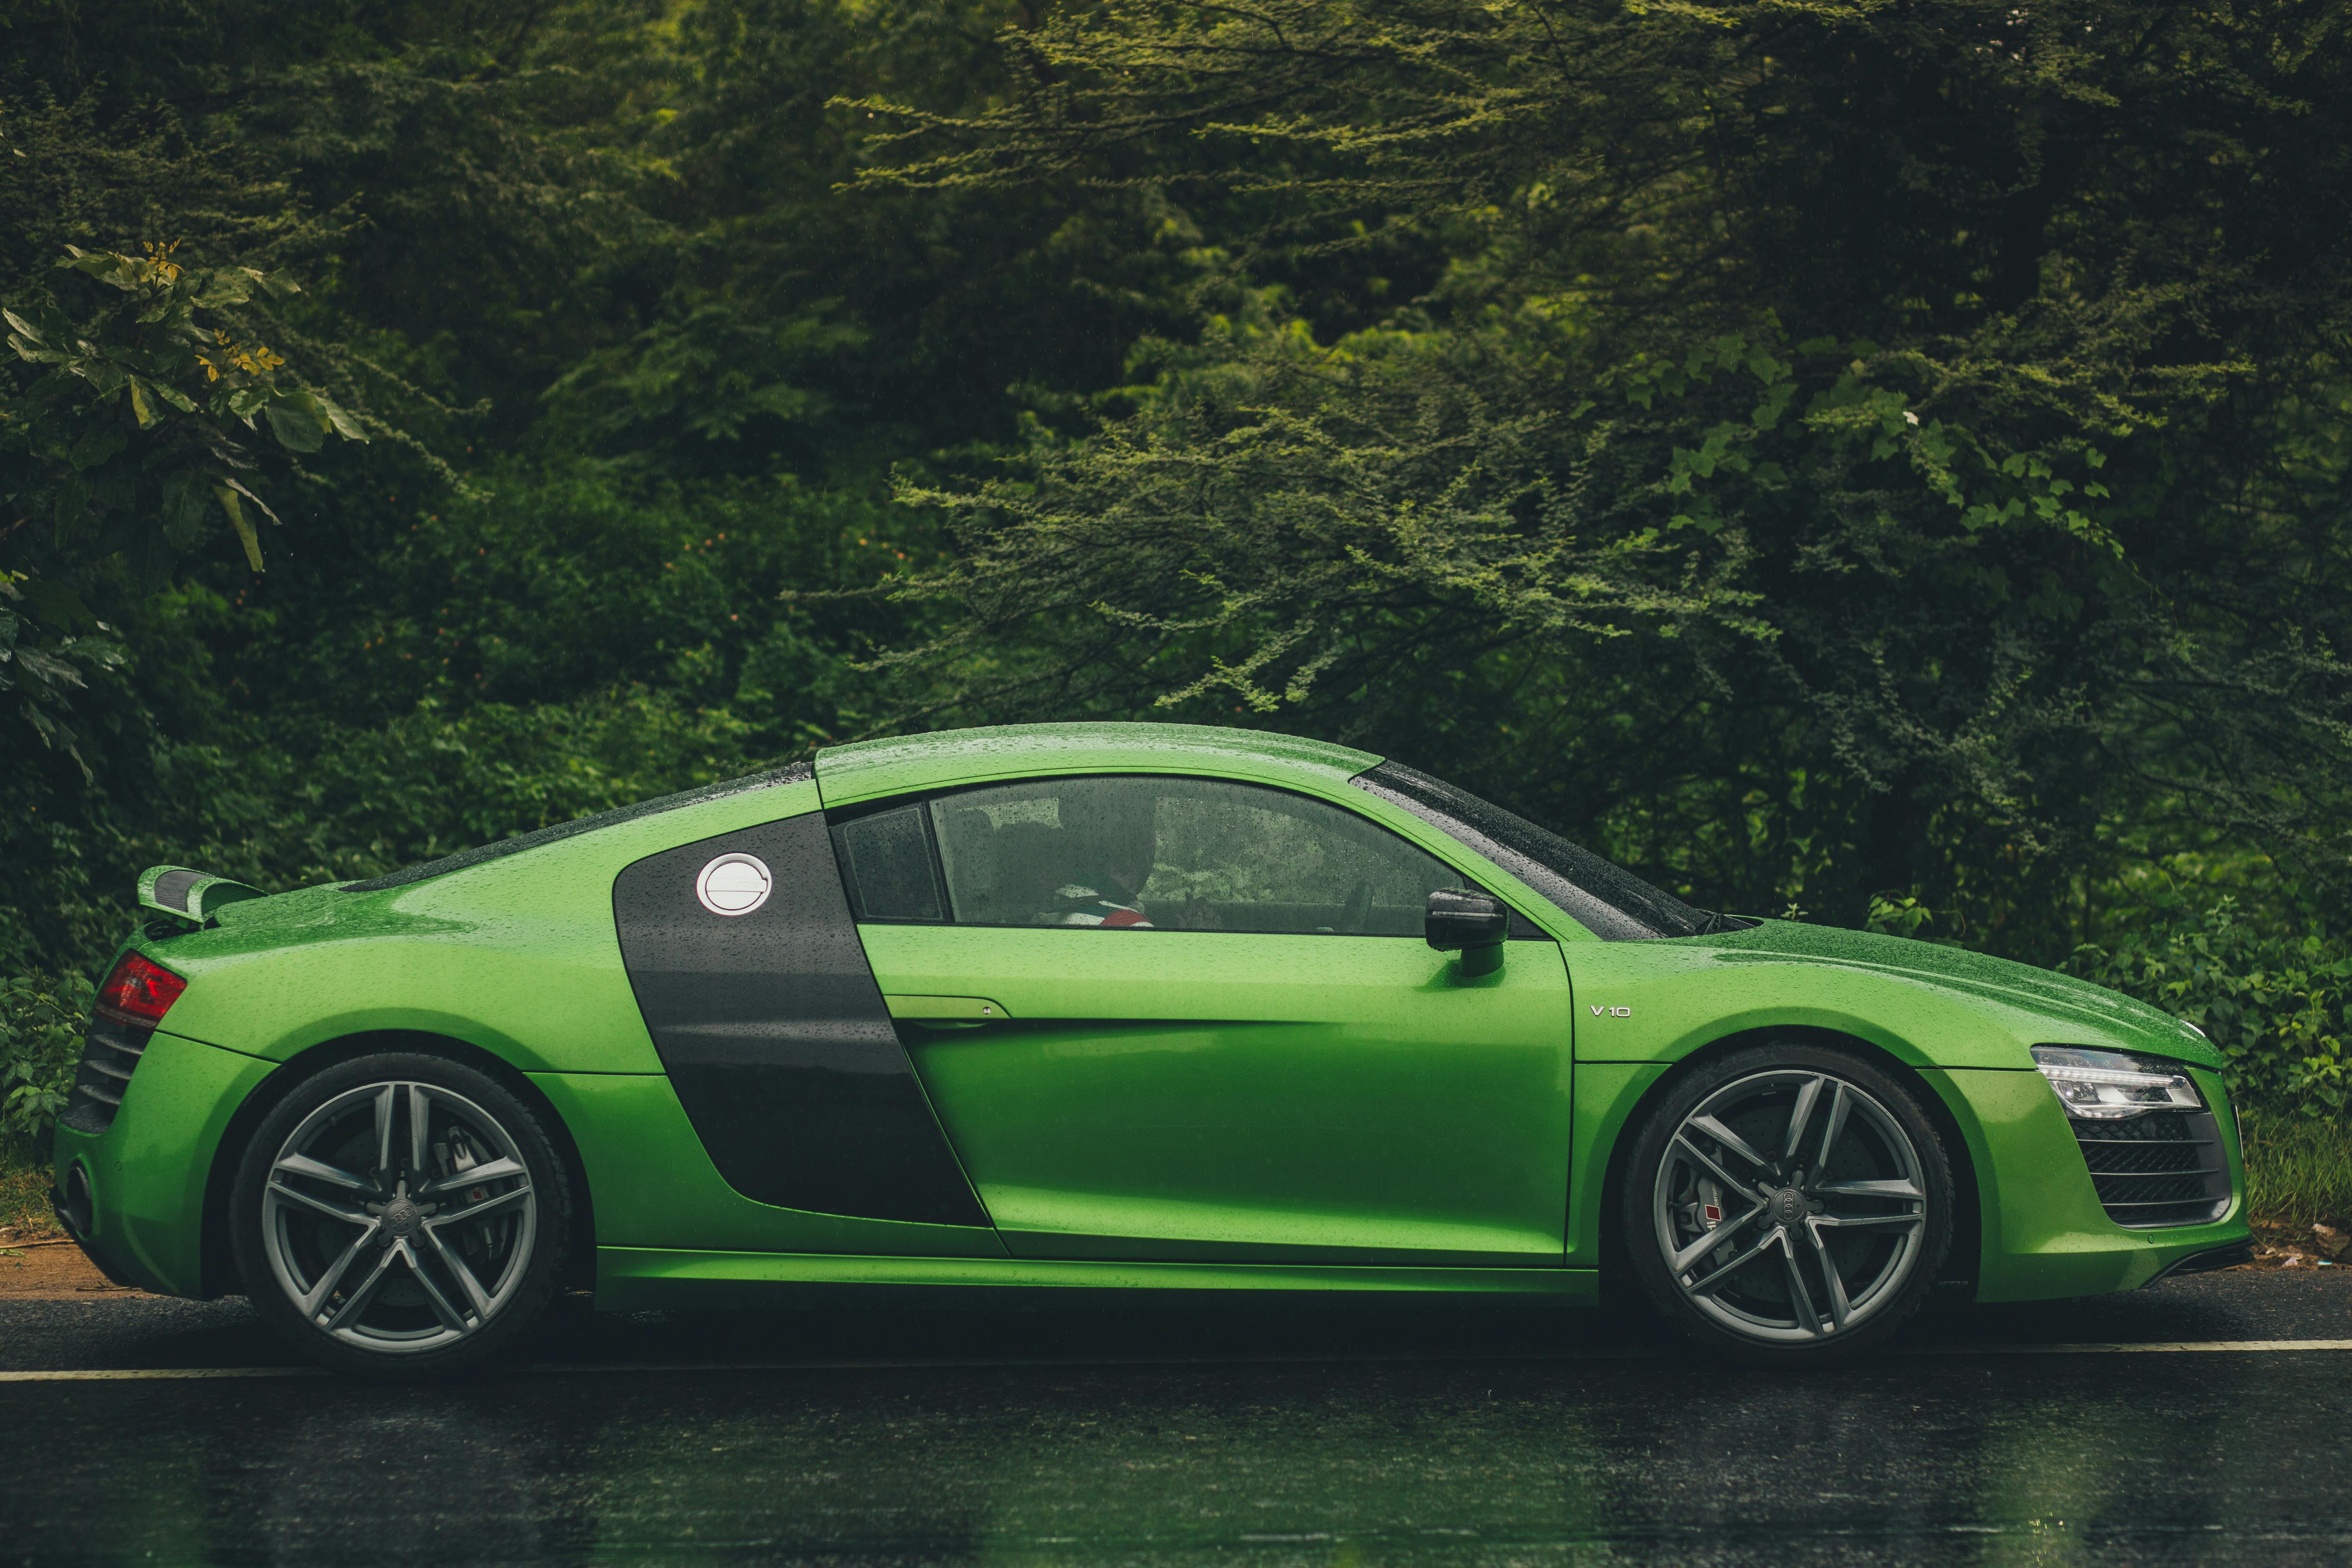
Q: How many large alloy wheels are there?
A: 2